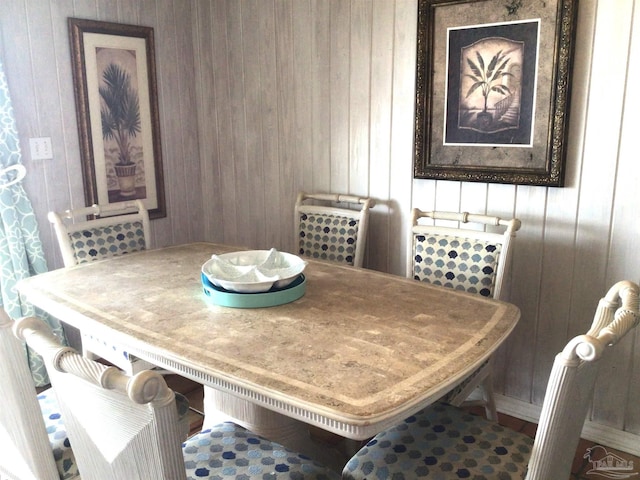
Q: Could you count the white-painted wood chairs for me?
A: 6